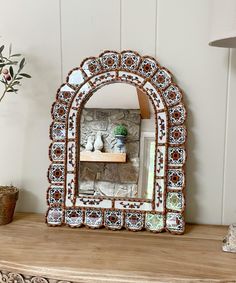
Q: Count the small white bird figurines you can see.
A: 2